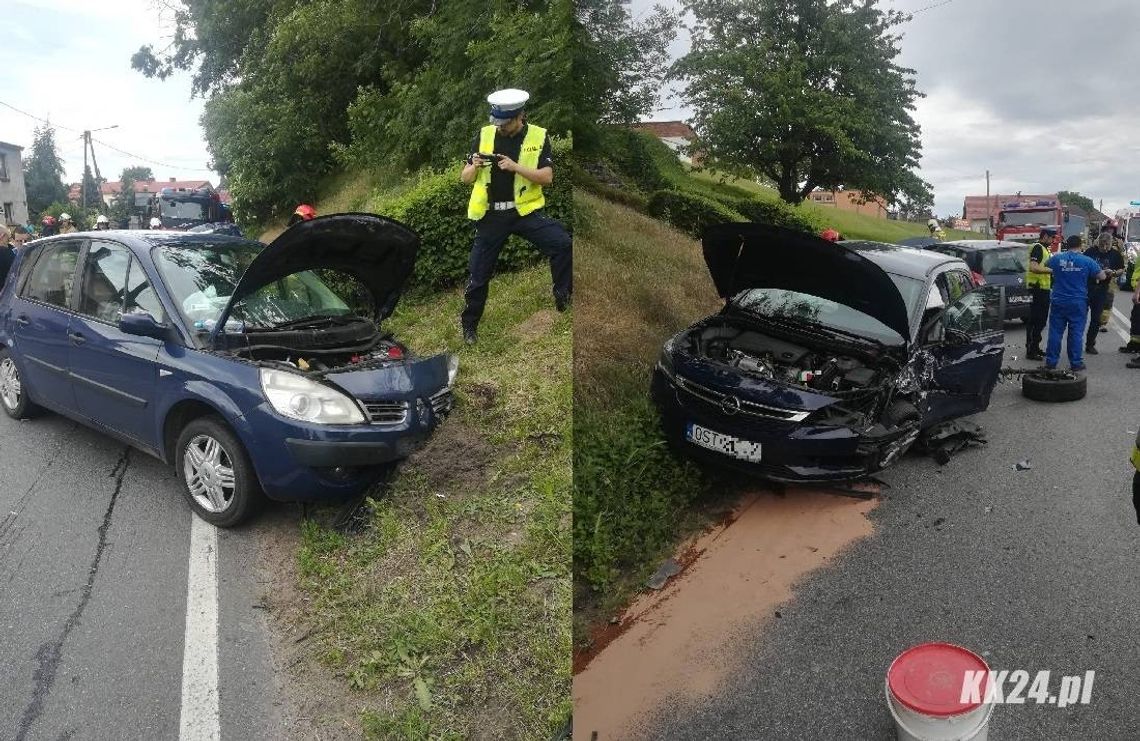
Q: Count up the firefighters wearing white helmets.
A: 4